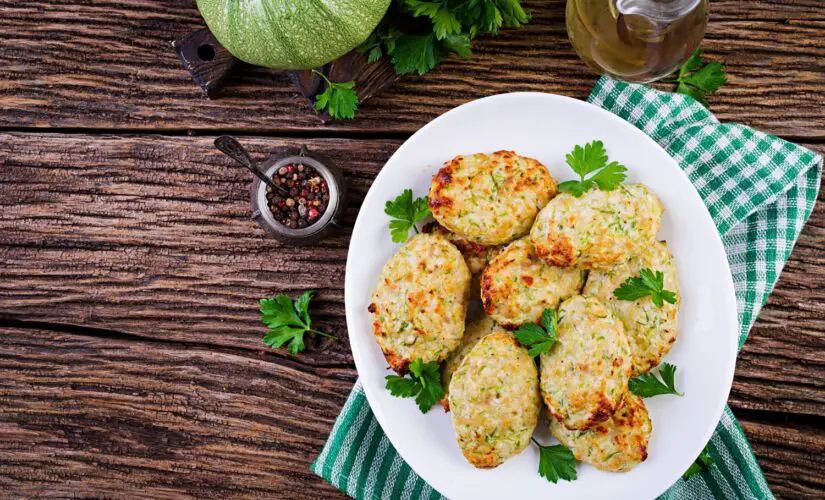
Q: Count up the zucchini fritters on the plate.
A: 10